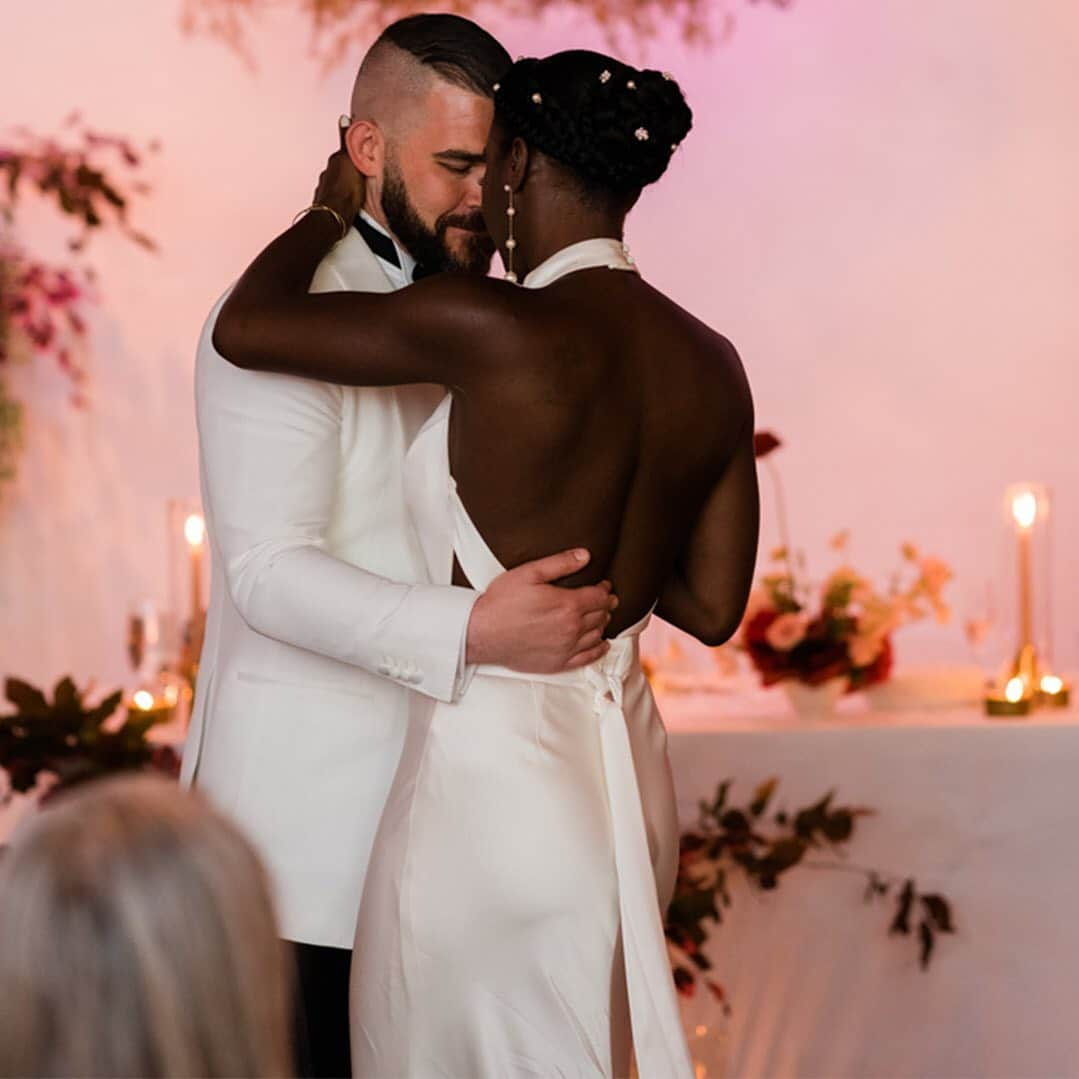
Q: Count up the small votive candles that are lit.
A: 3